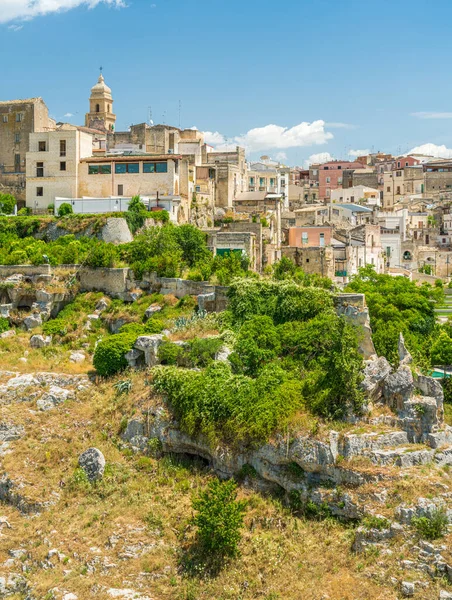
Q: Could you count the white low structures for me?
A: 1